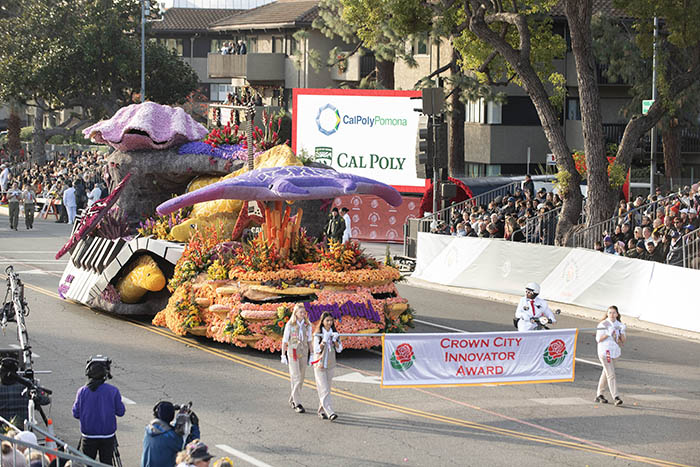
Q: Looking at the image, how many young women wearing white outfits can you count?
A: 3